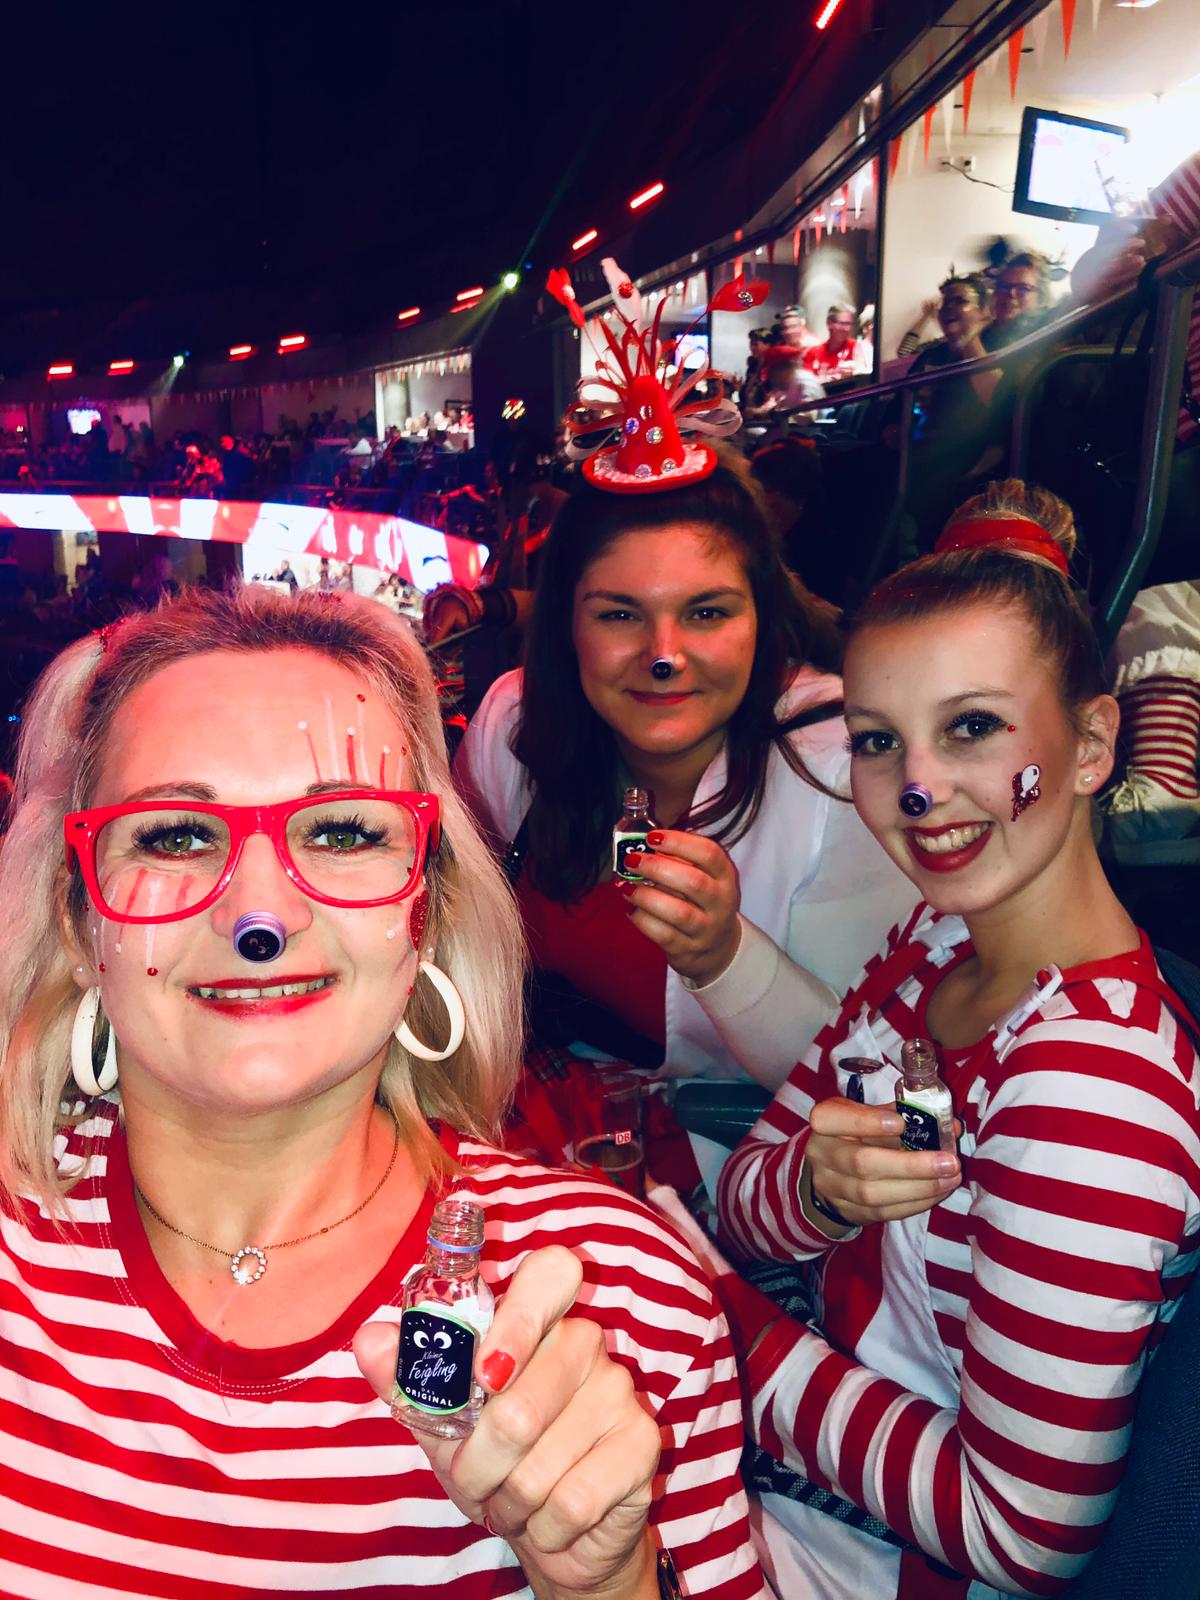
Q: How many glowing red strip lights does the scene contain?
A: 9